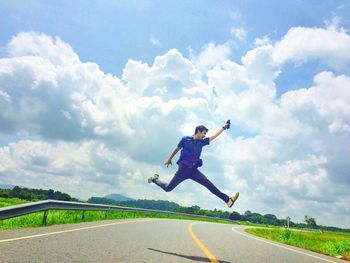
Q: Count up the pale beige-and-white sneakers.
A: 2